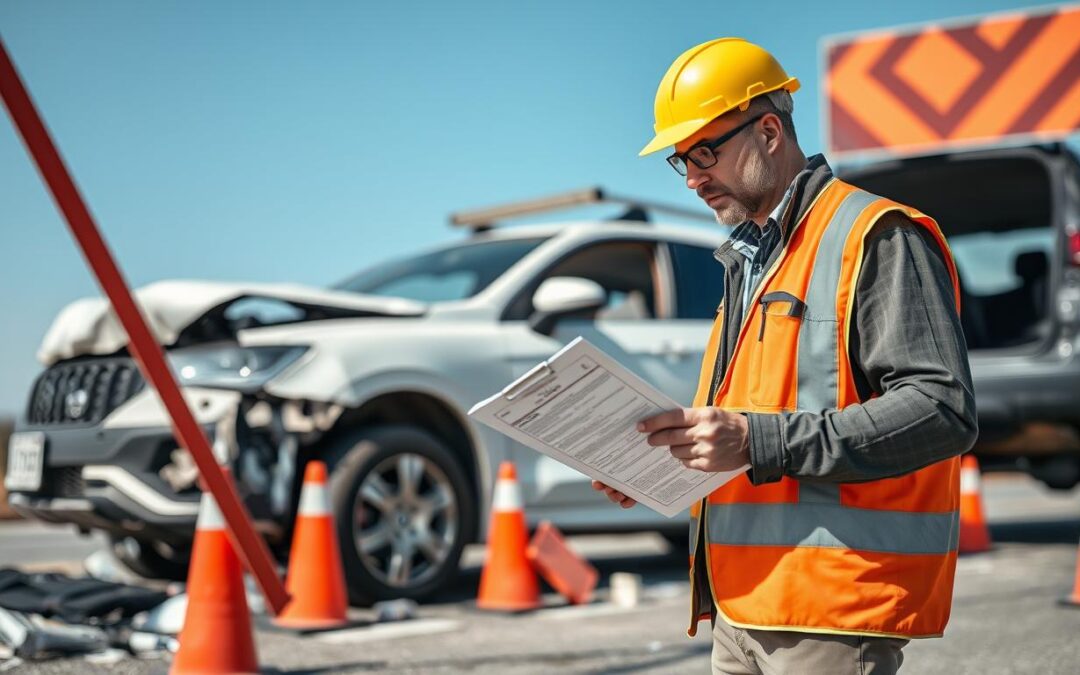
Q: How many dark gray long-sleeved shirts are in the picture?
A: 1